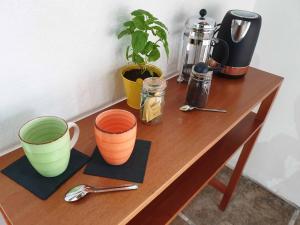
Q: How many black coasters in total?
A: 2